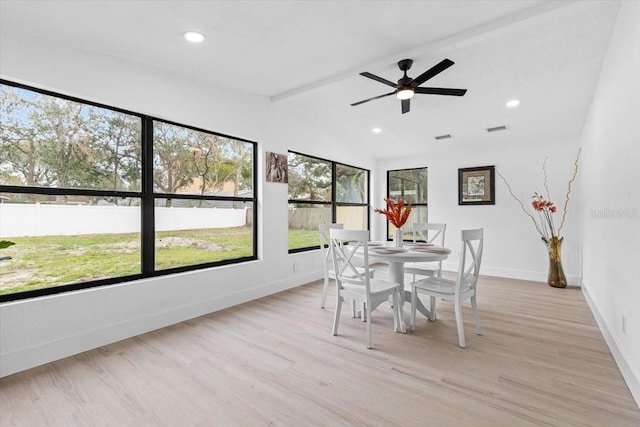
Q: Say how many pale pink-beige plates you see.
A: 4